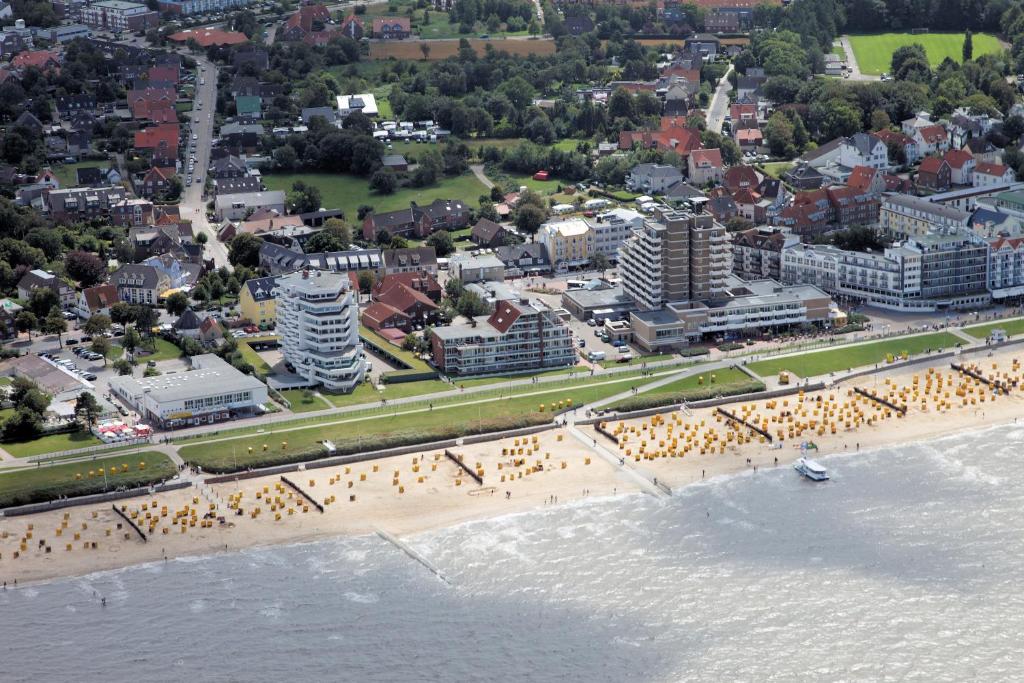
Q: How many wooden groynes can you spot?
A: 7